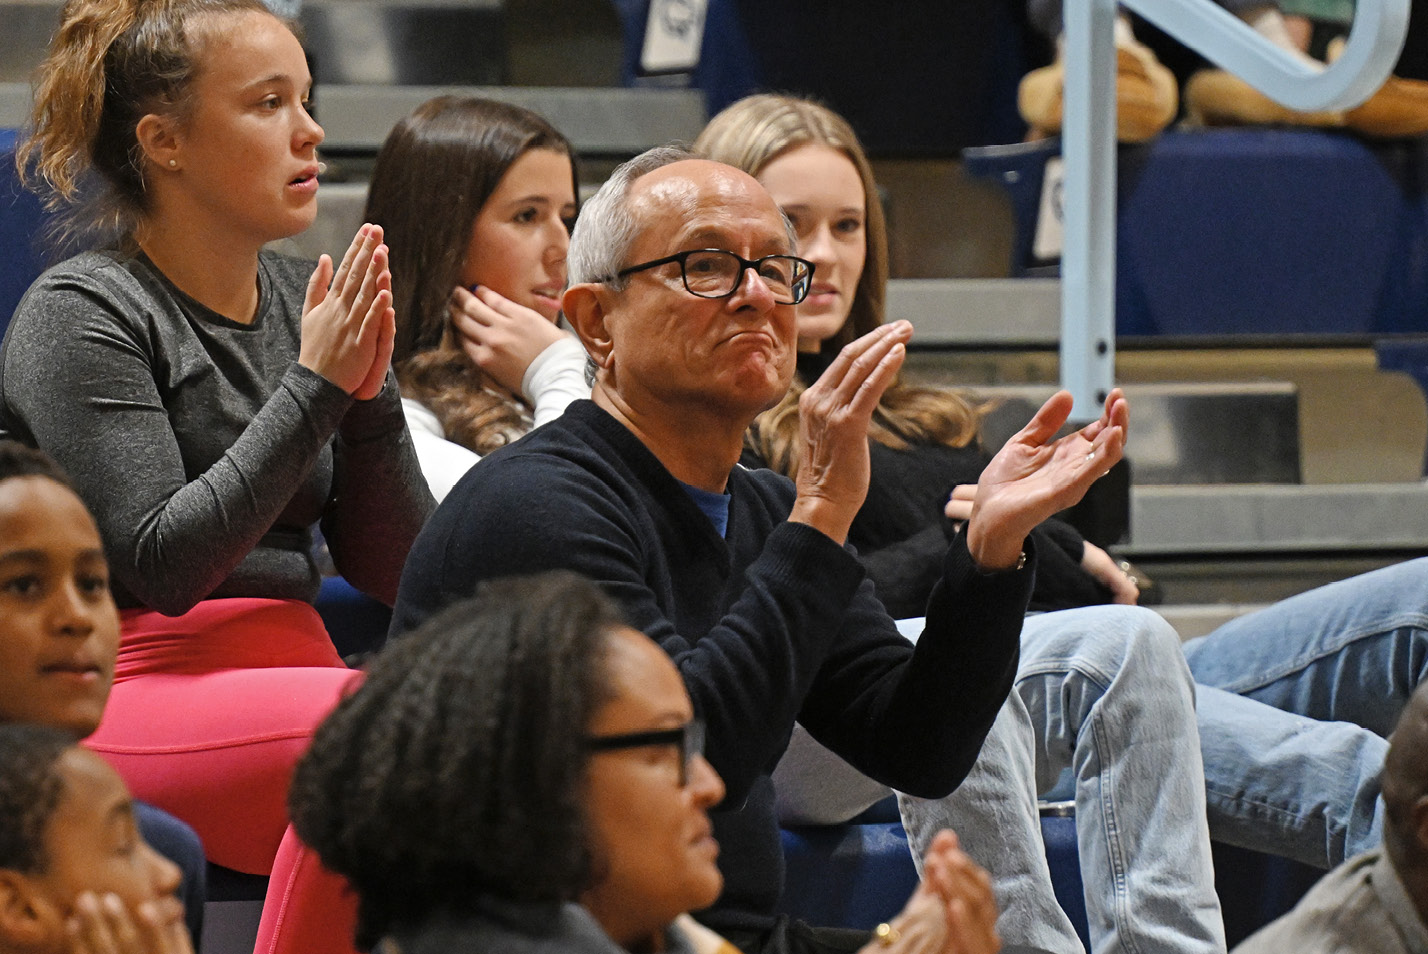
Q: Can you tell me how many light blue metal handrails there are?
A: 1